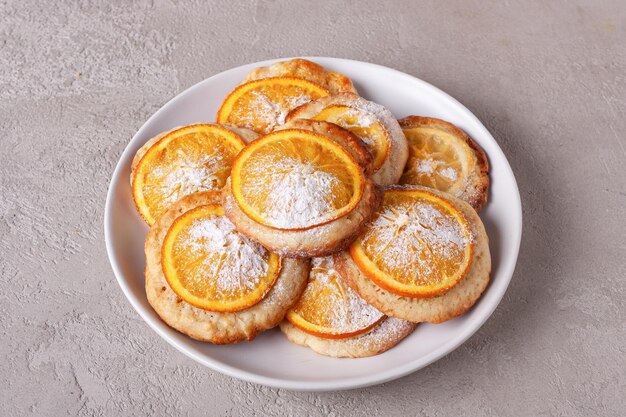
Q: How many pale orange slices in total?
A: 1